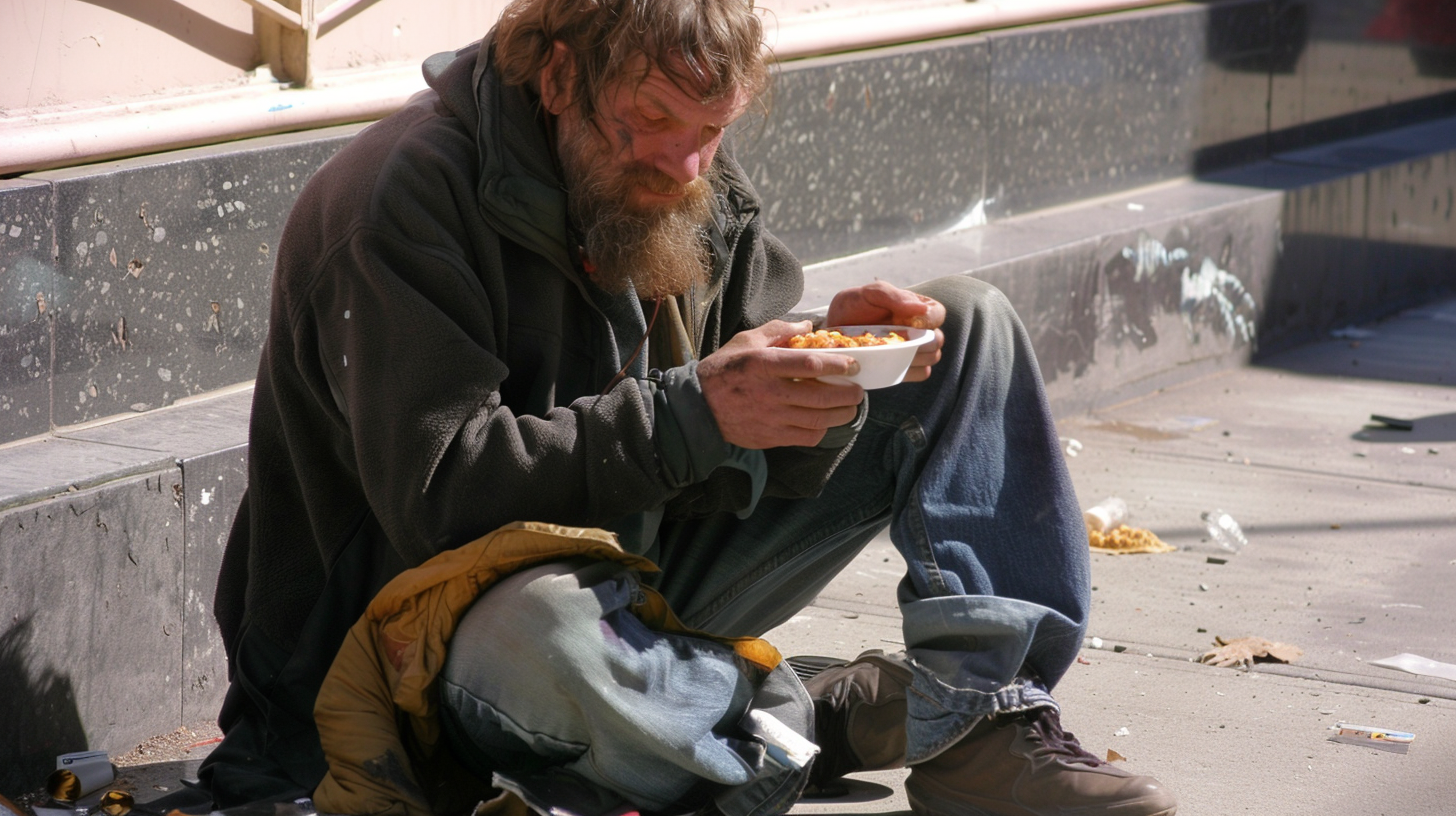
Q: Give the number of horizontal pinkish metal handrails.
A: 1